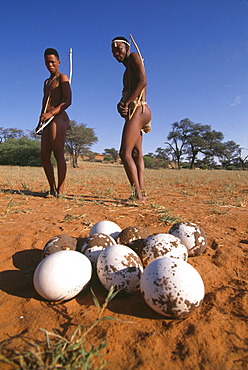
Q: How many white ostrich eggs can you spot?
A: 2